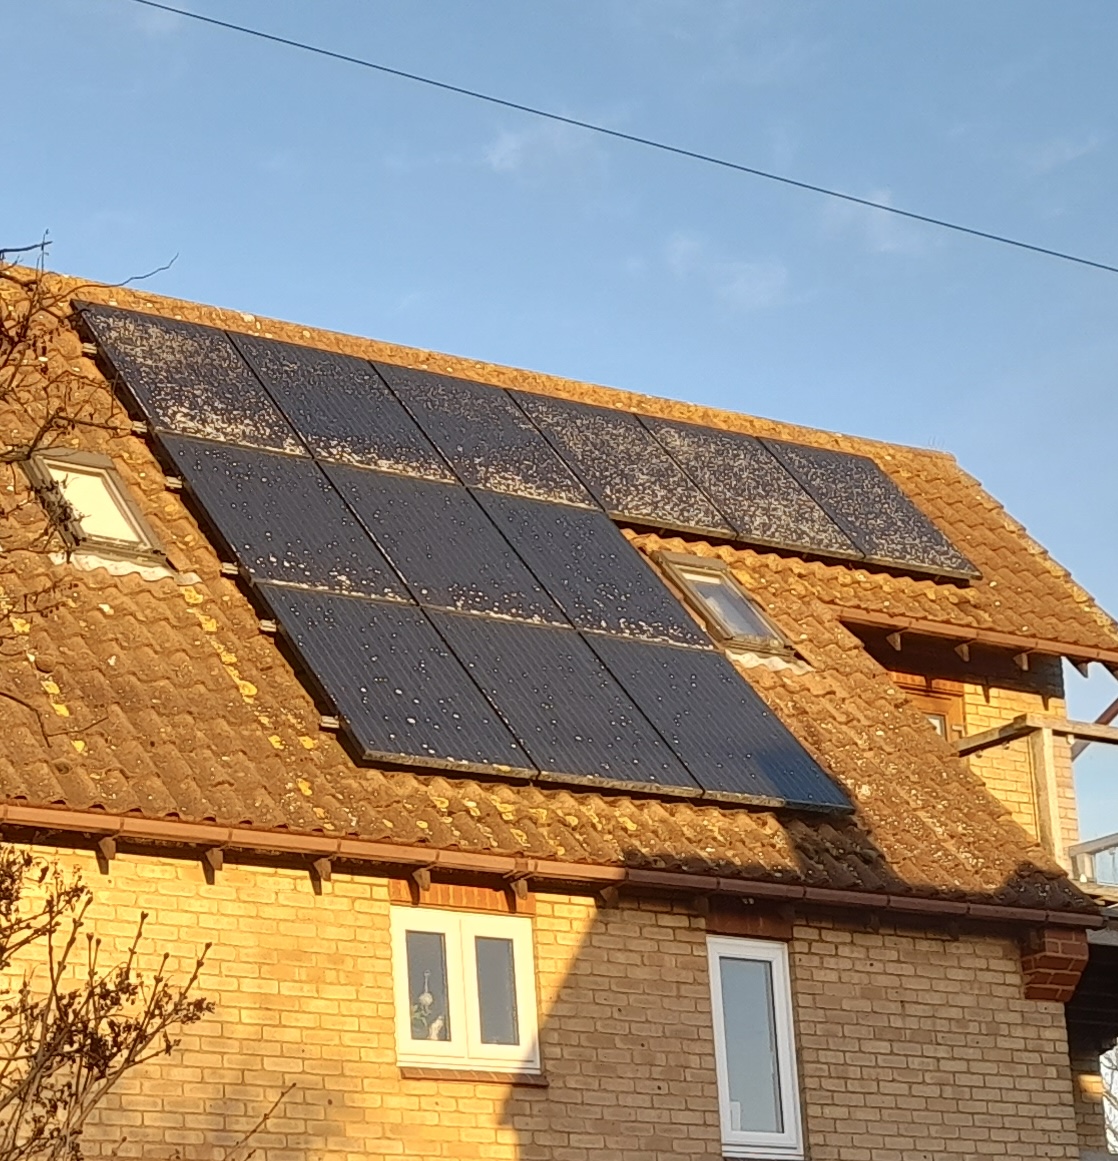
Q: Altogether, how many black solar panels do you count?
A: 12